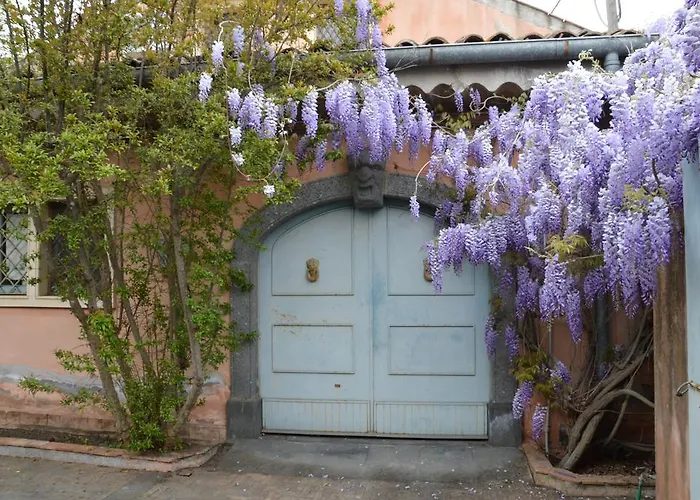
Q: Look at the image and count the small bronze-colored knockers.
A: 2